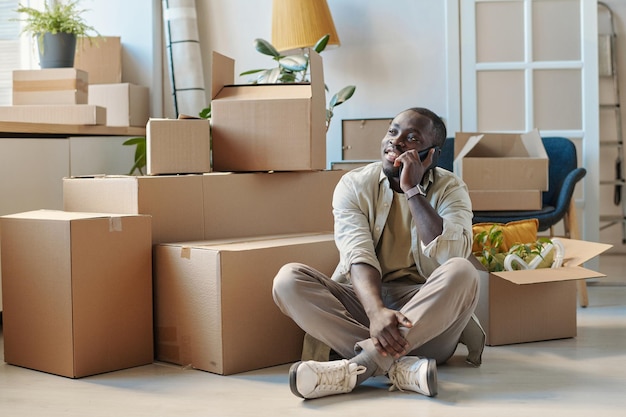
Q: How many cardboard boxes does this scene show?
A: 12